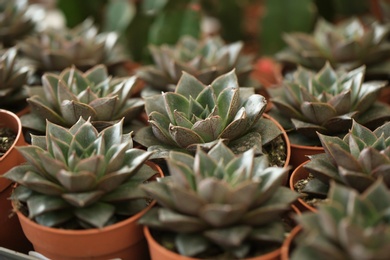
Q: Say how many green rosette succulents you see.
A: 12